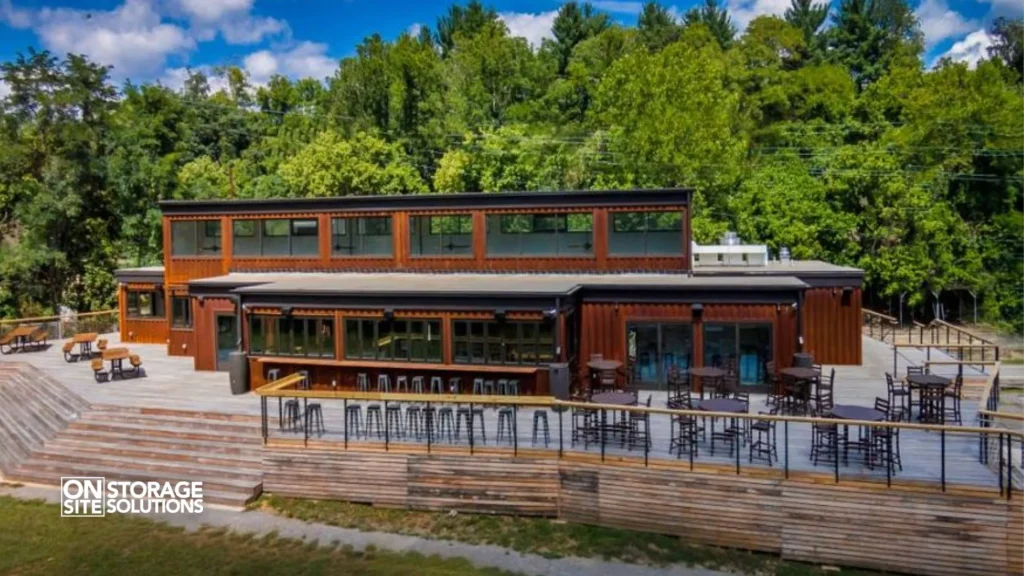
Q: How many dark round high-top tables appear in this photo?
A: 7